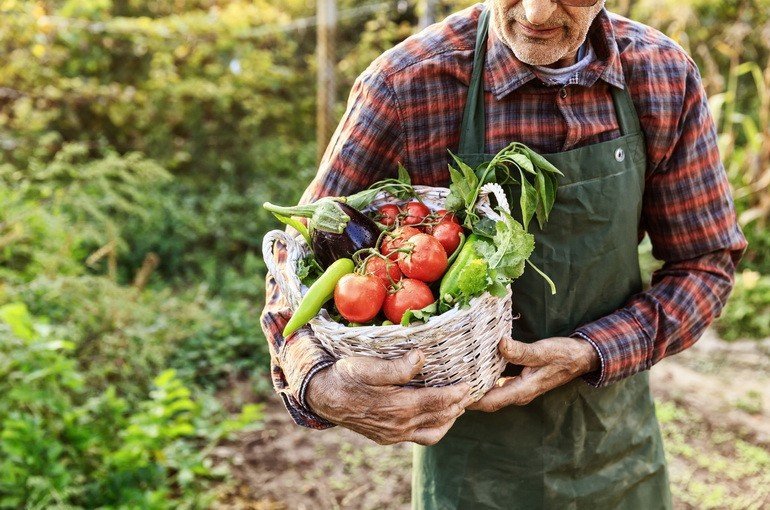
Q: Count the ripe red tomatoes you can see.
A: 9